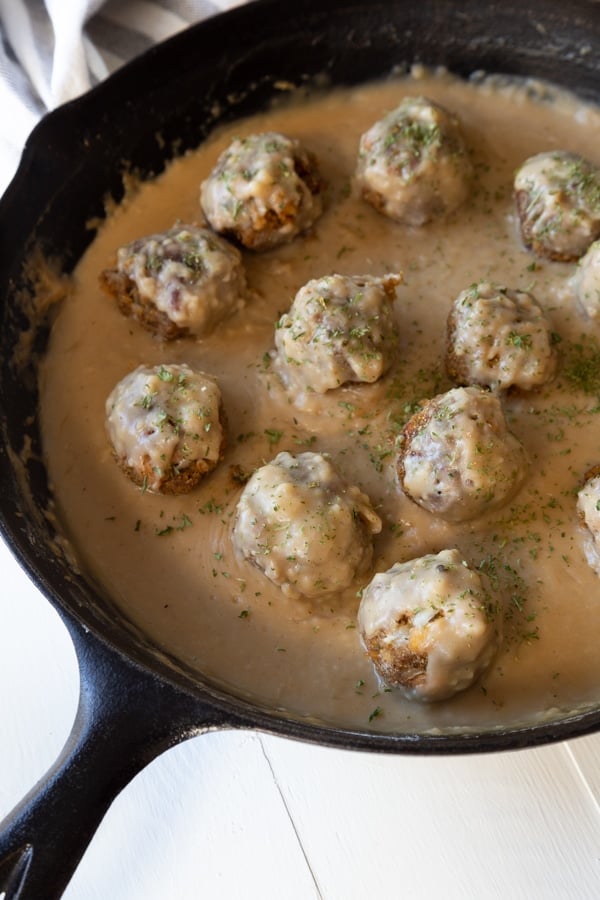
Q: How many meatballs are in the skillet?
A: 12